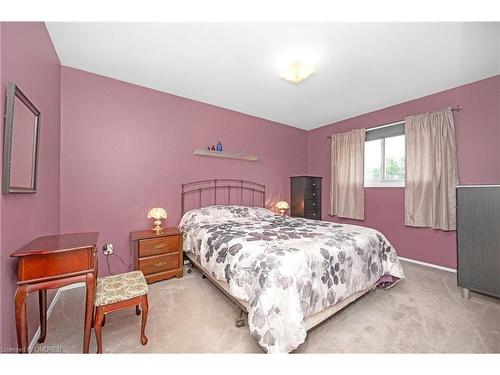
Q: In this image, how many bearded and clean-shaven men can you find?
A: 0